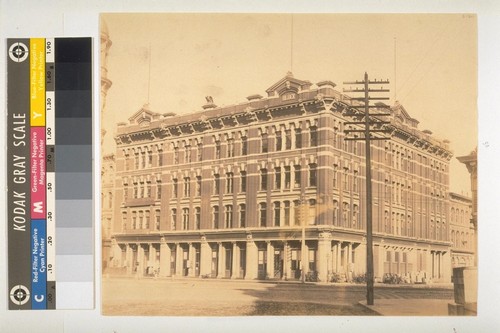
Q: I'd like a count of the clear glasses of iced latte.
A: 0